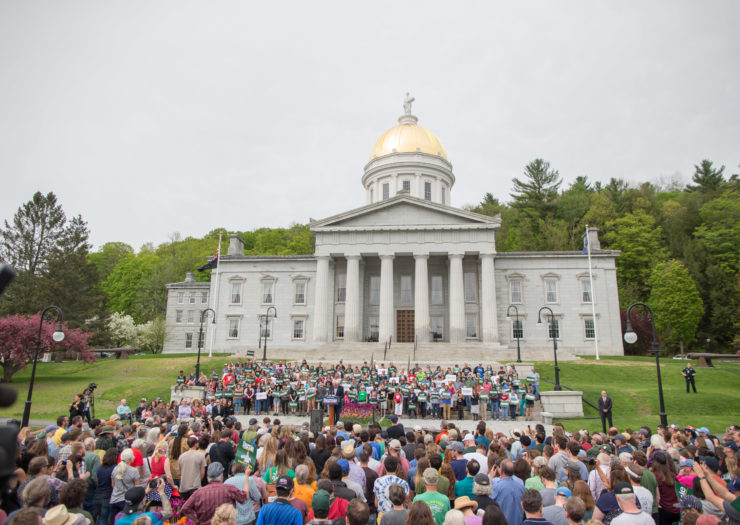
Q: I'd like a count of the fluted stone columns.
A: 6